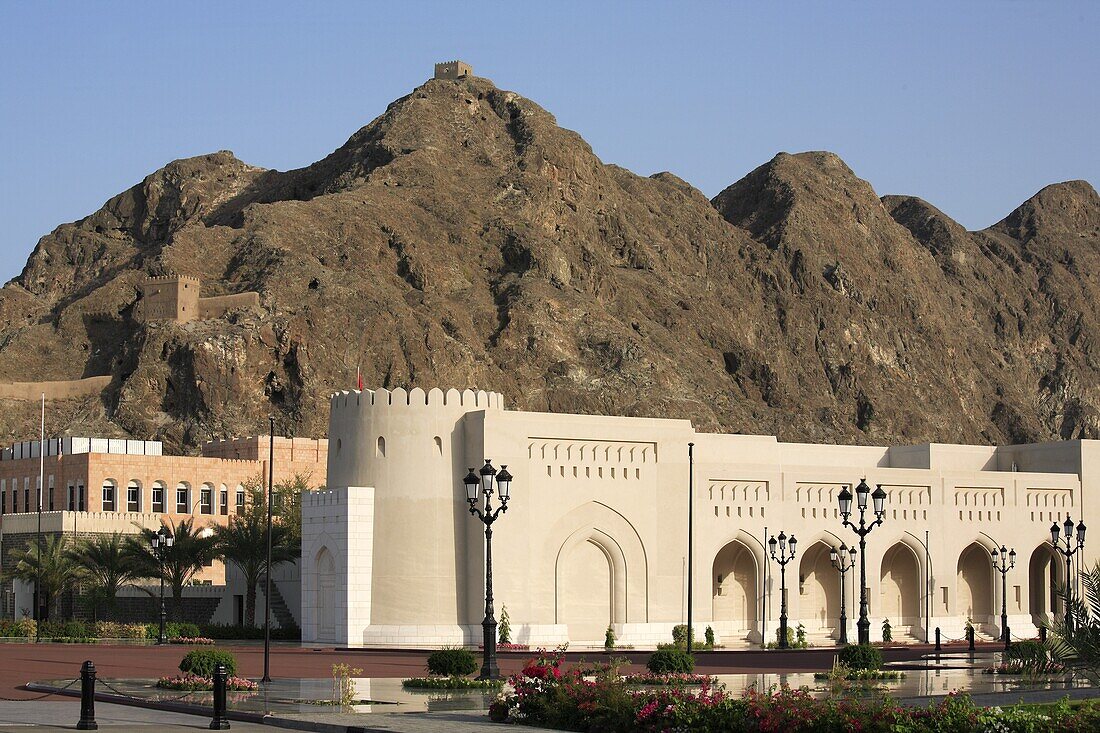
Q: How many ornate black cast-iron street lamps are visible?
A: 7